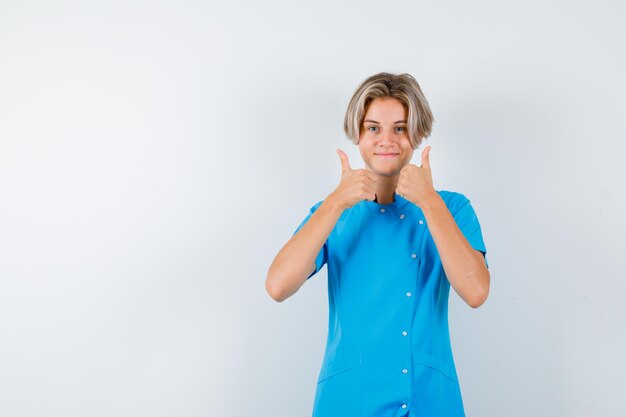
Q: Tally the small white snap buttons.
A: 8